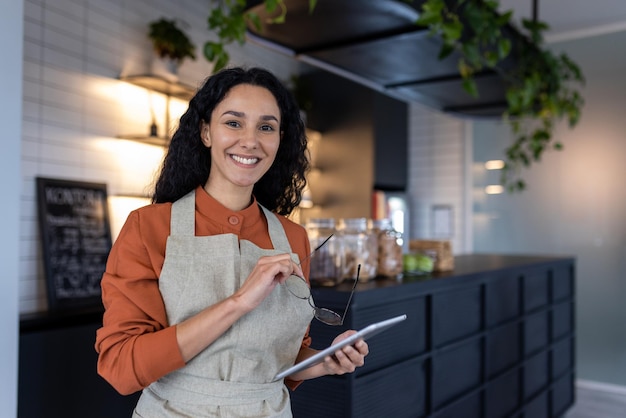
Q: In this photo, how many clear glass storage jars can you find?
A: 3